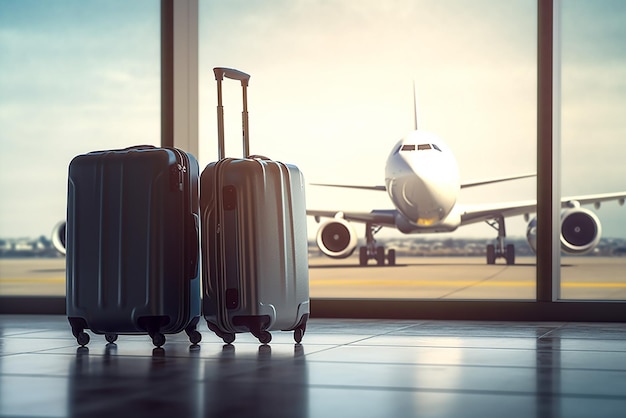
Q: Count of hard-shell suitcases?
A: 2